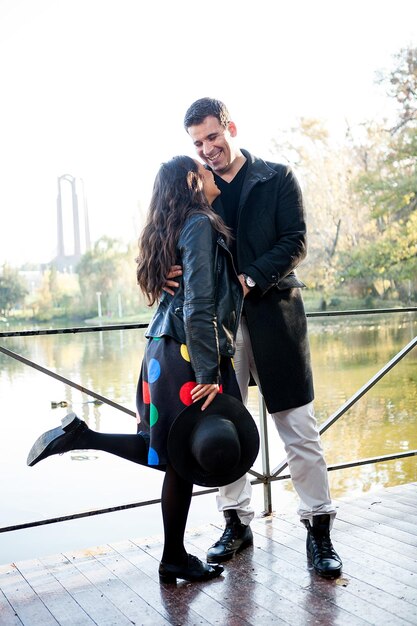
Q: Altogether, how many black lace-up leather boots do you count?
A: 2